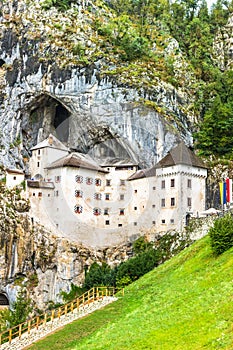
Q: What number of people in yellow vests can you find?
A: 0